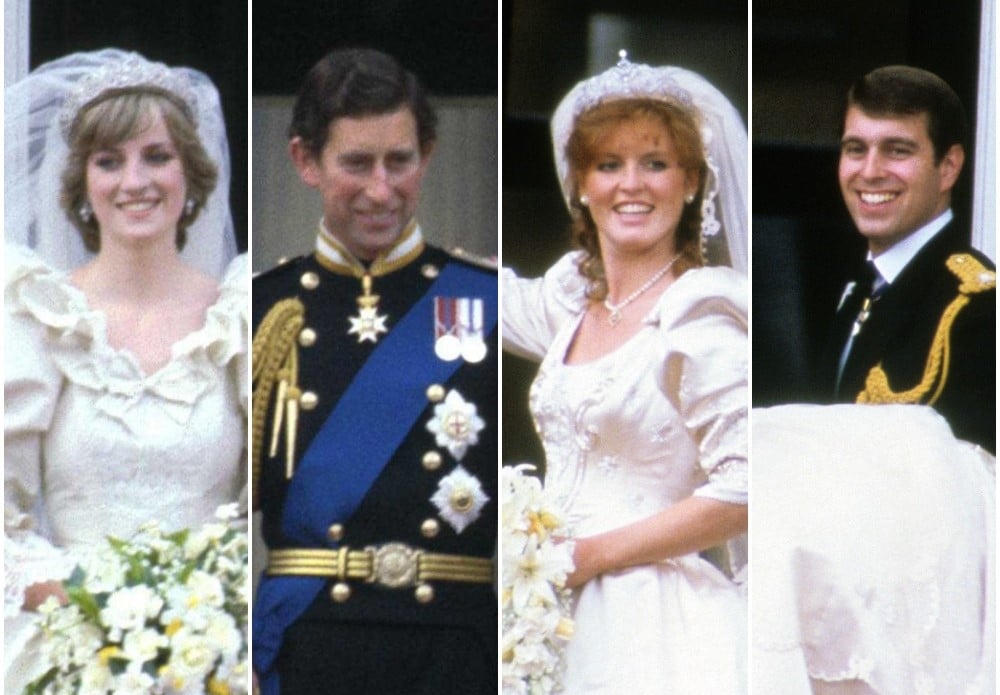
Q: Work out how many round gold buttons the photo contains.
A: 10